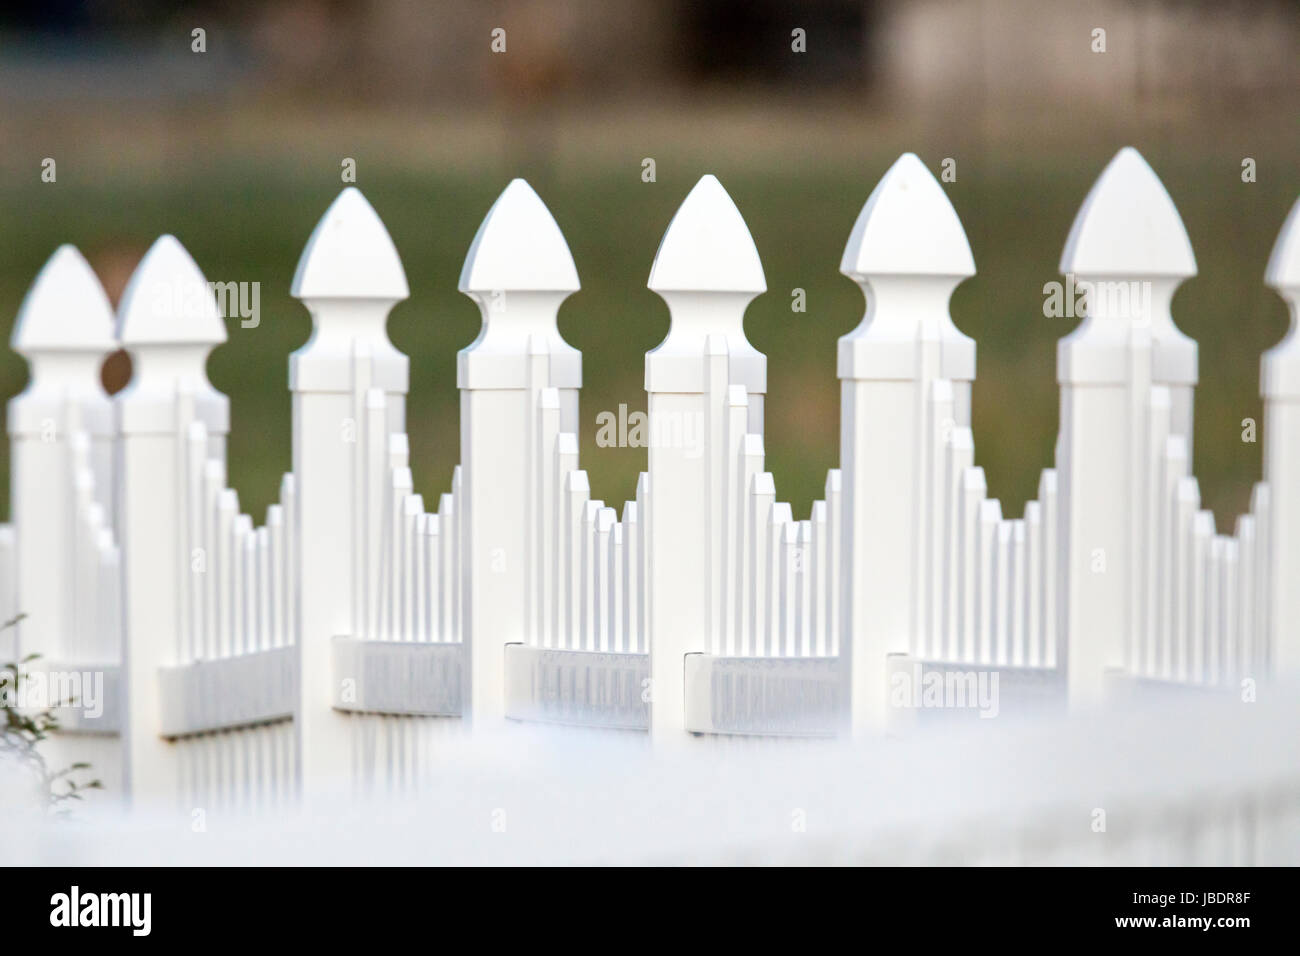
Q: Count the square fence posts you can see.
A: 8